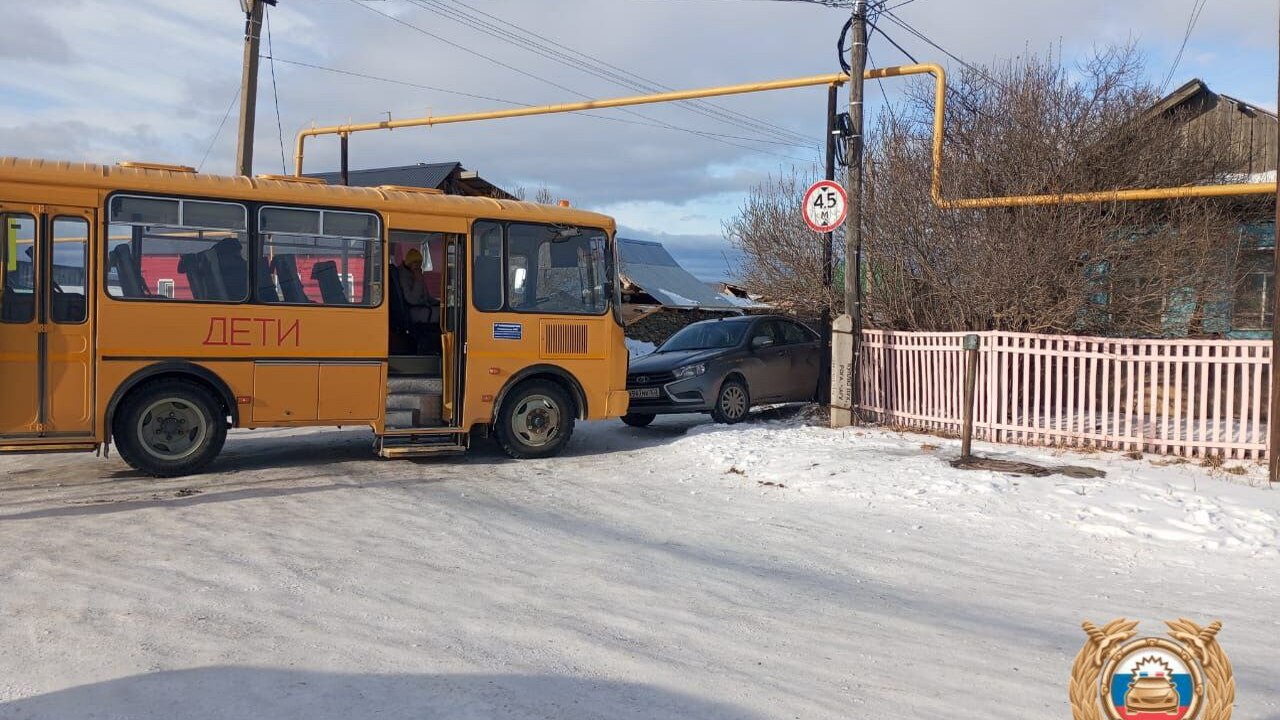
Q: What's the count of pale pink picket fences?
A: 1